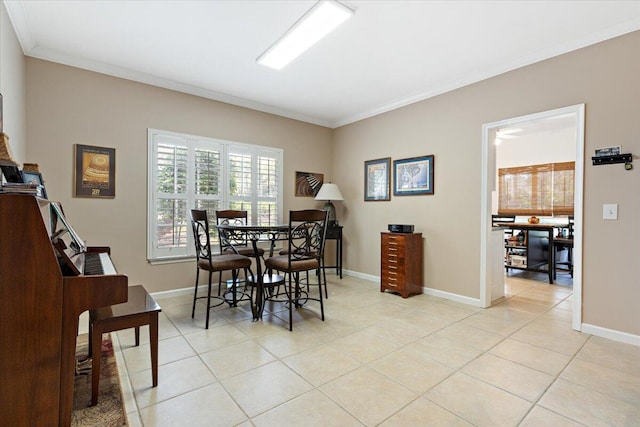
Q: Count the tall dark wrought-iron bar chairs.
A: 4